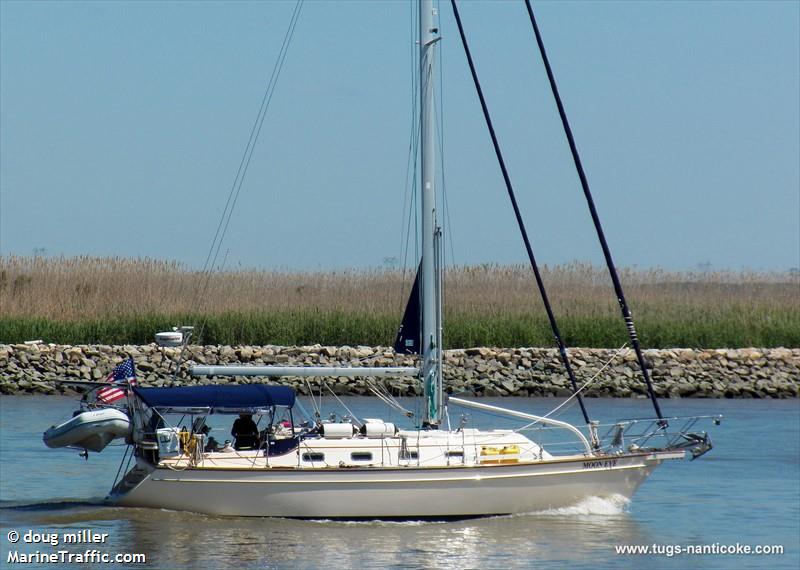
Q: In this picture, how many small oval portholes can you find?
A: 4